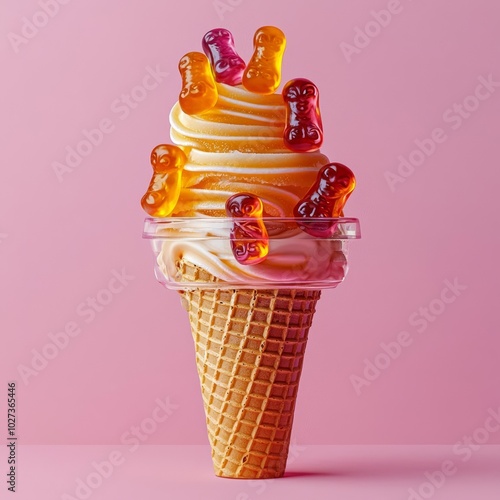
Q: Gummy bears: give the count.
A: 7